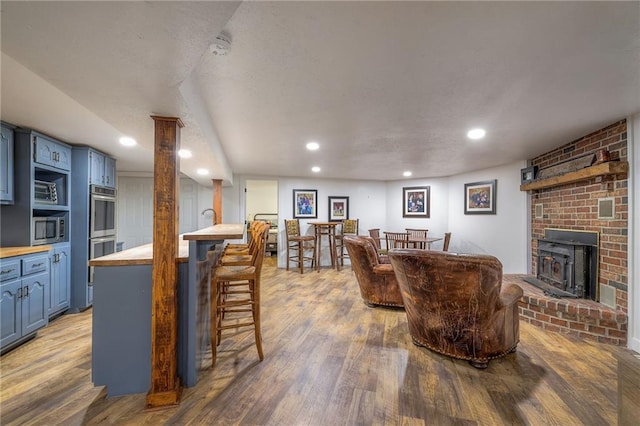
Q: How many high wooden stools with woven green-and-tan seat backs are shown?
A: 2